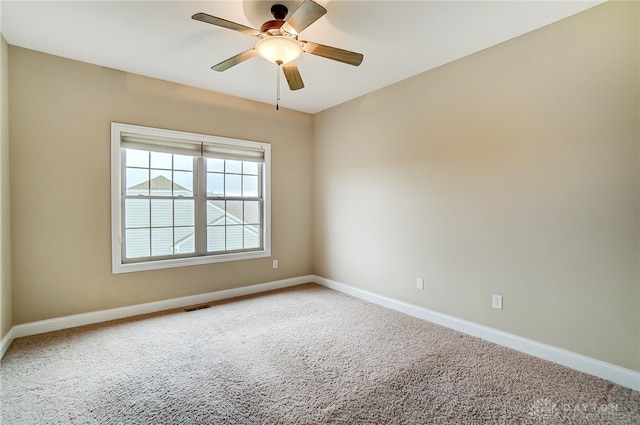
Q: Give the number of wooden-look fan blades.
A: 5